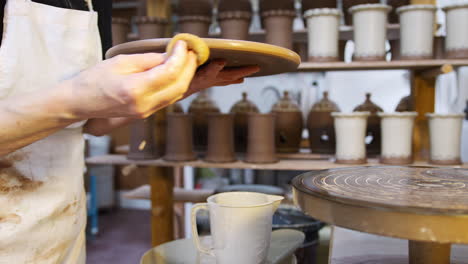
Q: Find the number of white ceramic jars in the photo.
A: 7